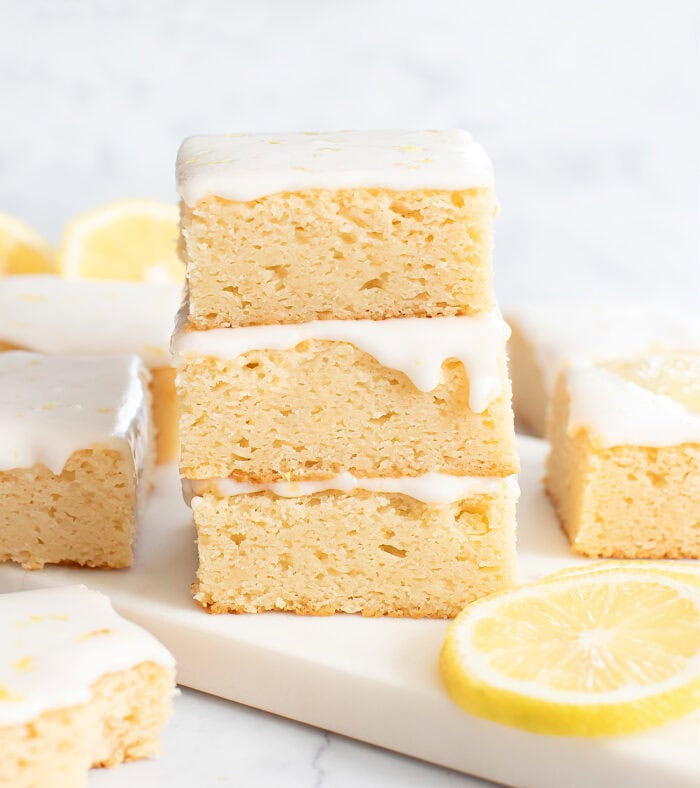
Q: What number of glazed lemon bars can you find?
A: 8